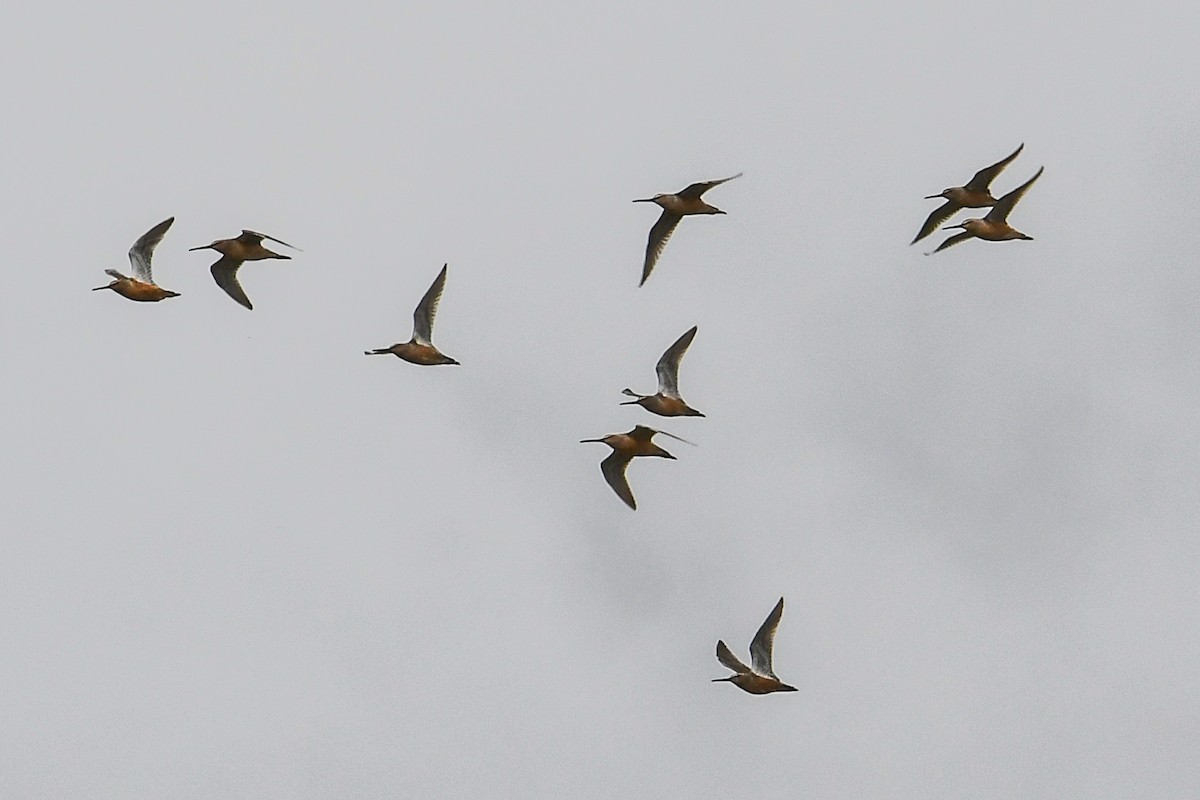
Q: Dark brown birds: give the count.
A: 9